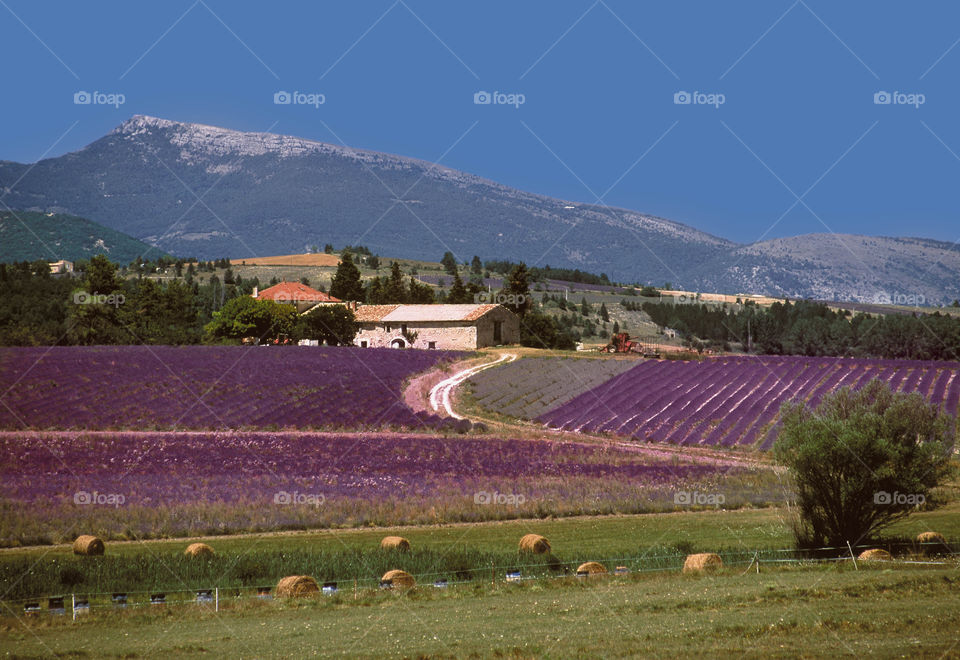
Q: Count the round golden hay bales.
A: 10